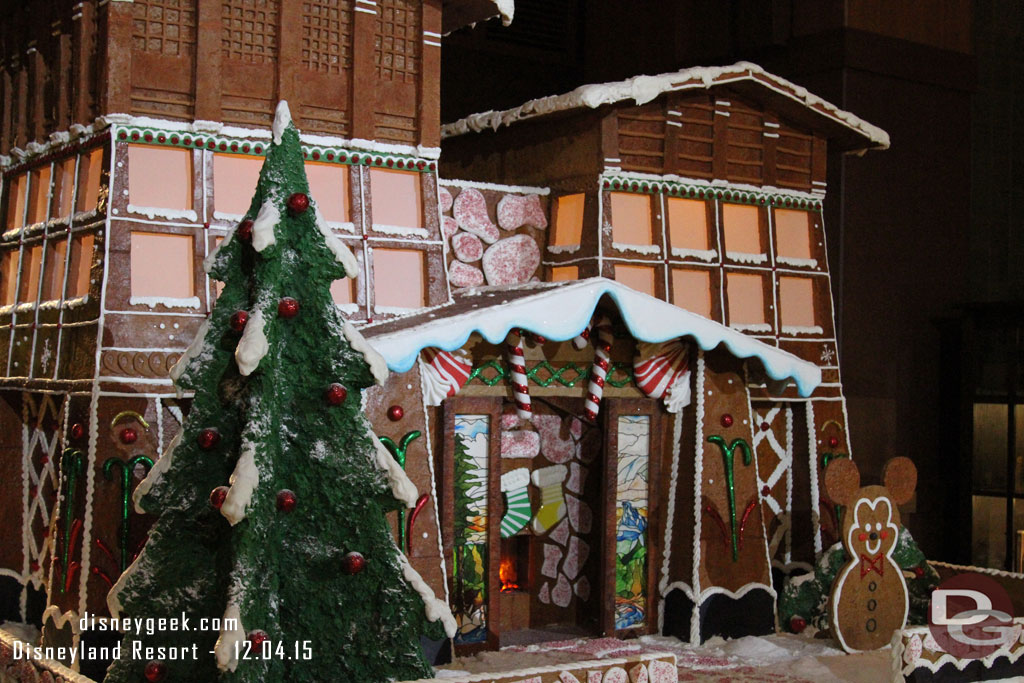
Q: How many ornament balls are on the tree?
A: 11